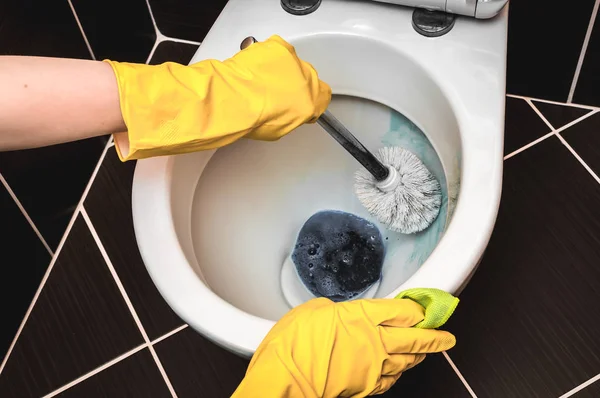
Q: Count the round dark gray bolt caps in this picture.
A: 2